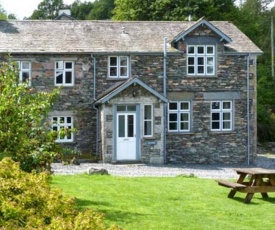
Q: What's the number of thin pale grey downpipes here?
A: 3